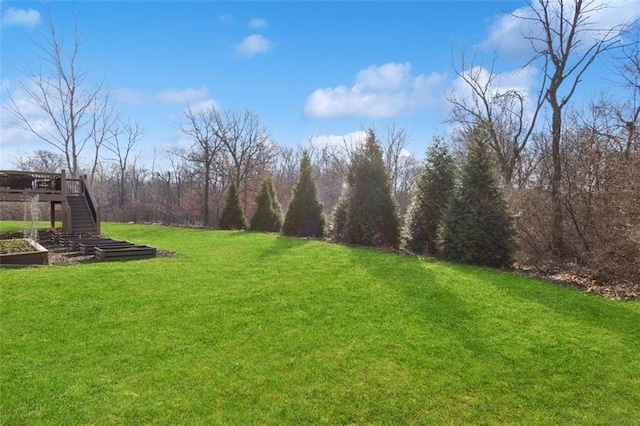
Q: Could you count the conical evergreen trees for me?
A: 6